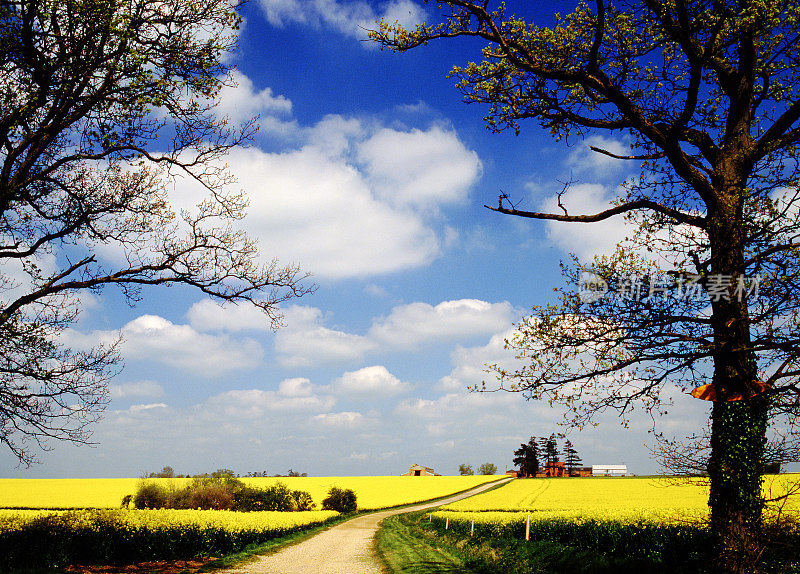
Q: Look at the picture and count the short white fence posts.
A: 4